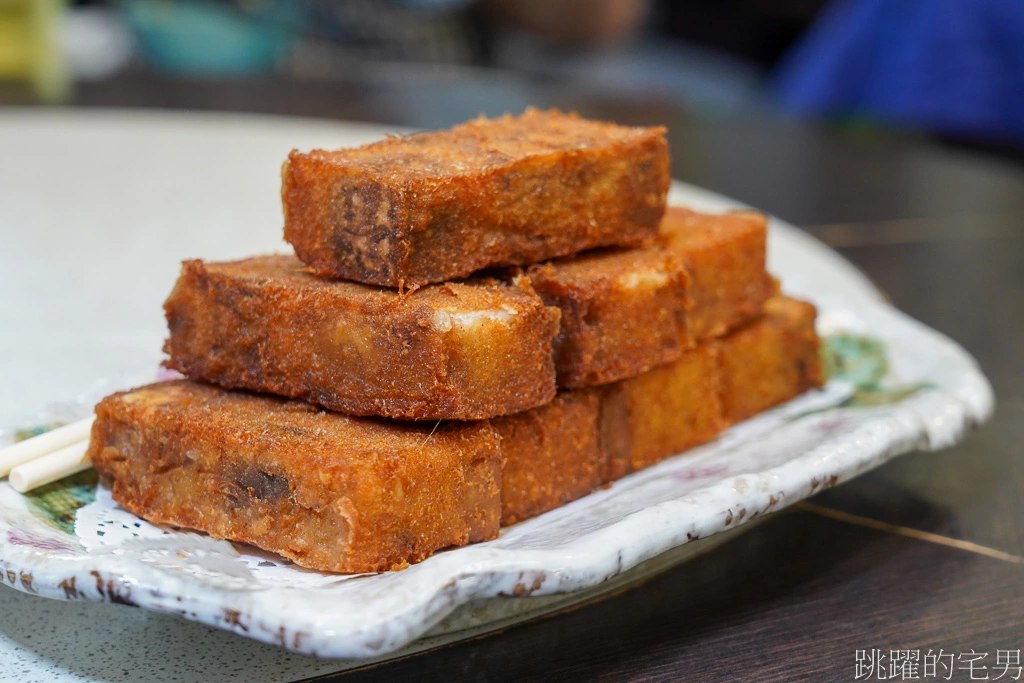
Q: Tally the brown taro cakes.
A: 8